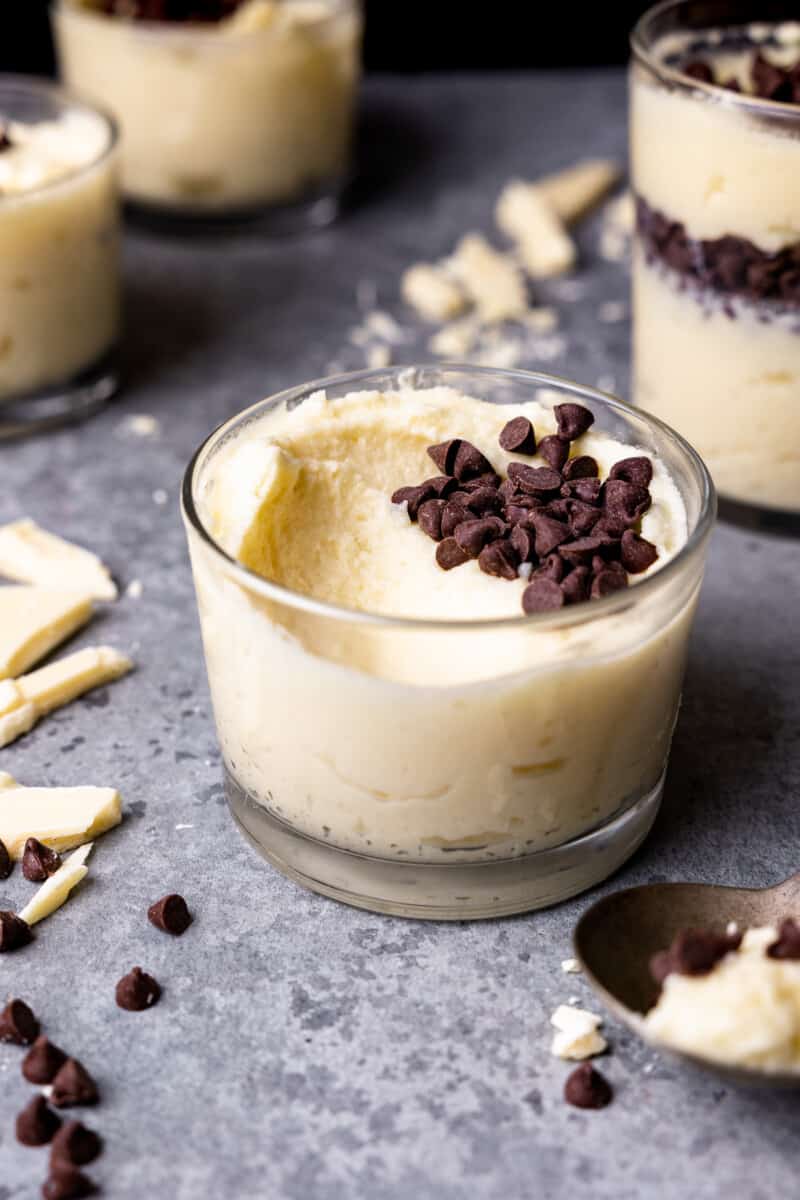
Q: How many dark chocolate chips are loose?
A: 12